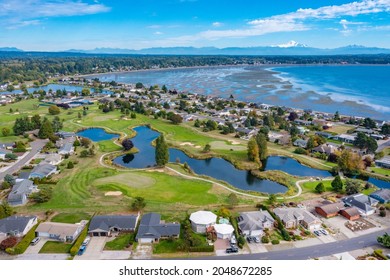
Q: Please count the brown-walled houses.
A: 2